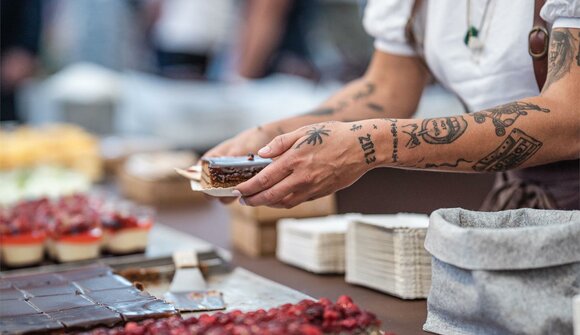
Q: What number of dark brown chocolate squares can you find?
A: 12